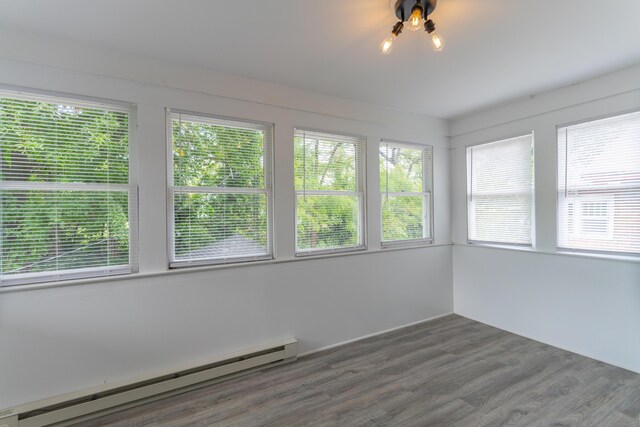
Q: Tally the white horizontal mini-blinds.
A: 6